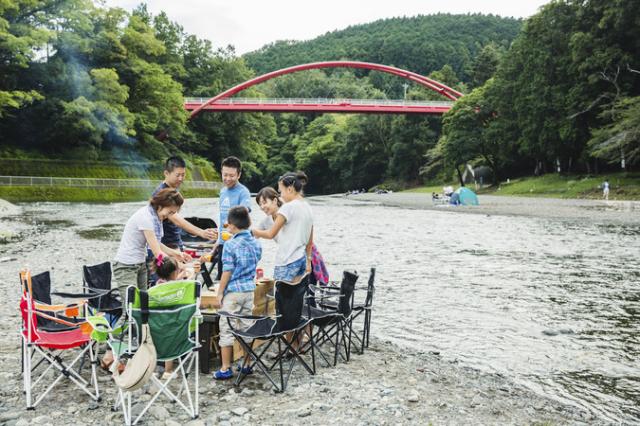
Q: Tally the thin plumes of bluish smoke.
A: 1